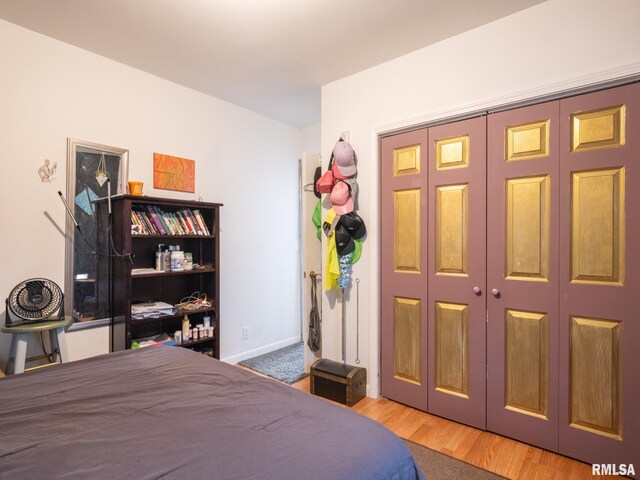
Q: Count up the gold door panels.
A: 12